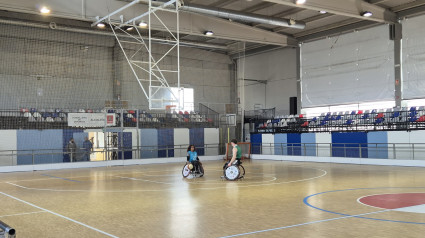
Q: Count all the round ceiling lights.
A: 8